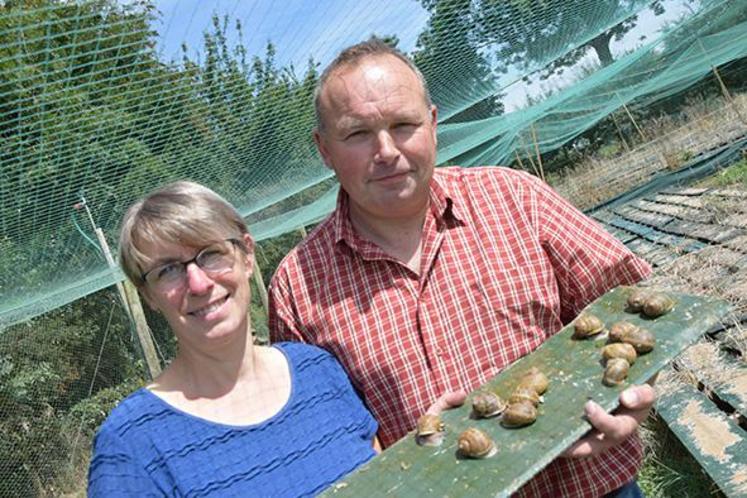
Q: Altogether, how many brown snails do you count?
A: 13